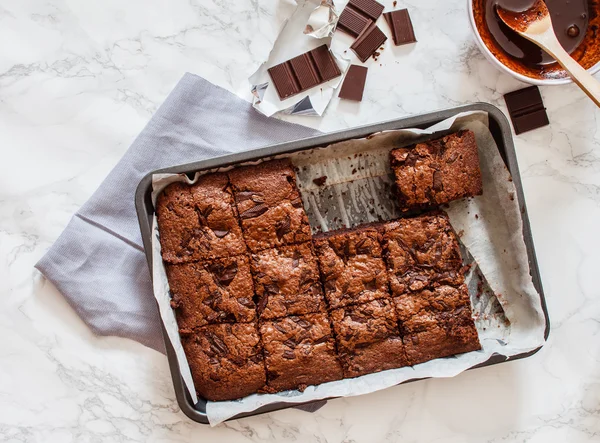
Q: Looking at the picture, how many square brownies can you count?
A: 11